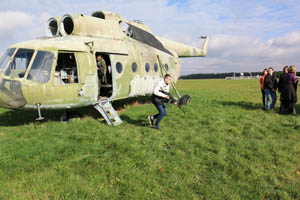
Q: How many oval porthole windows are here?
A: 5